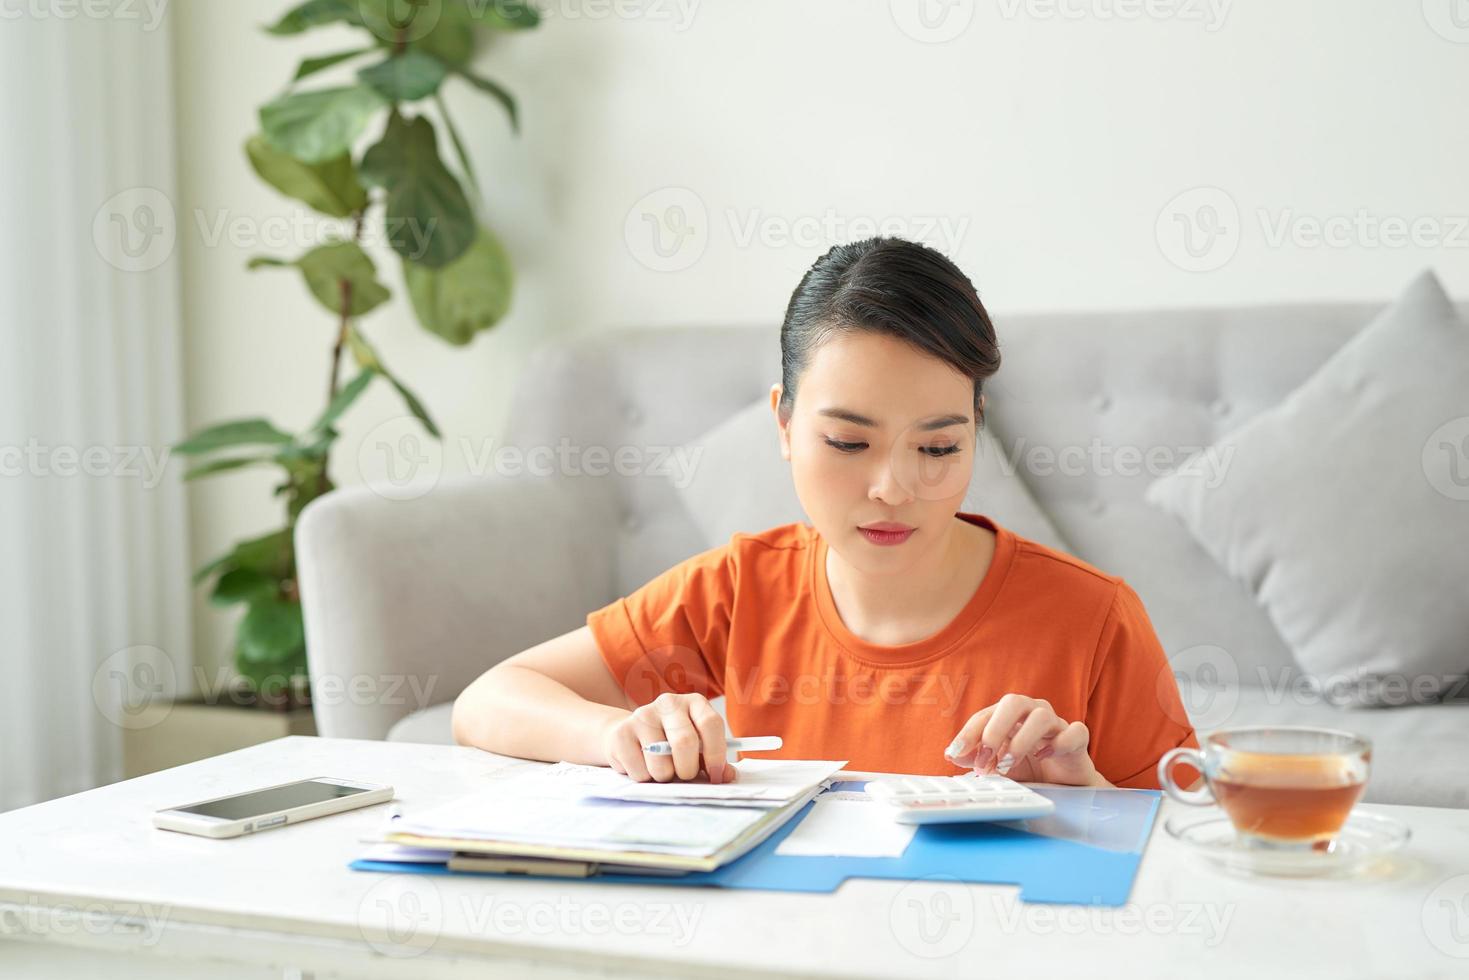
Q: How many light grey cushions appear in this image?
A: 2